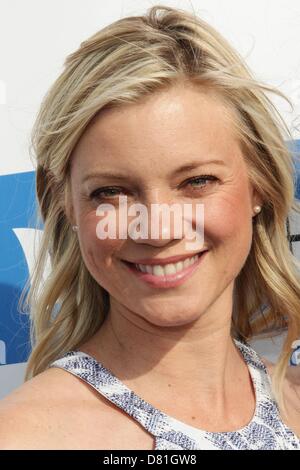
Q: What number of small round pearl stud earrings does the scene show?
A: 2